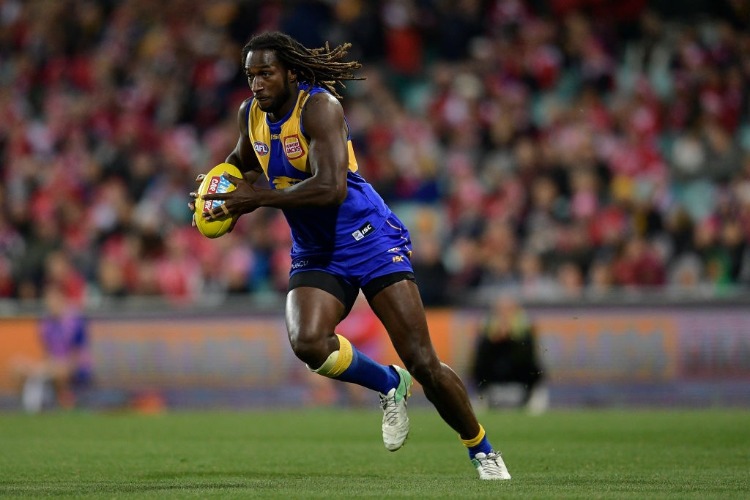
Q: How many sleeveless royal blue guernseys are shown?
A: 1